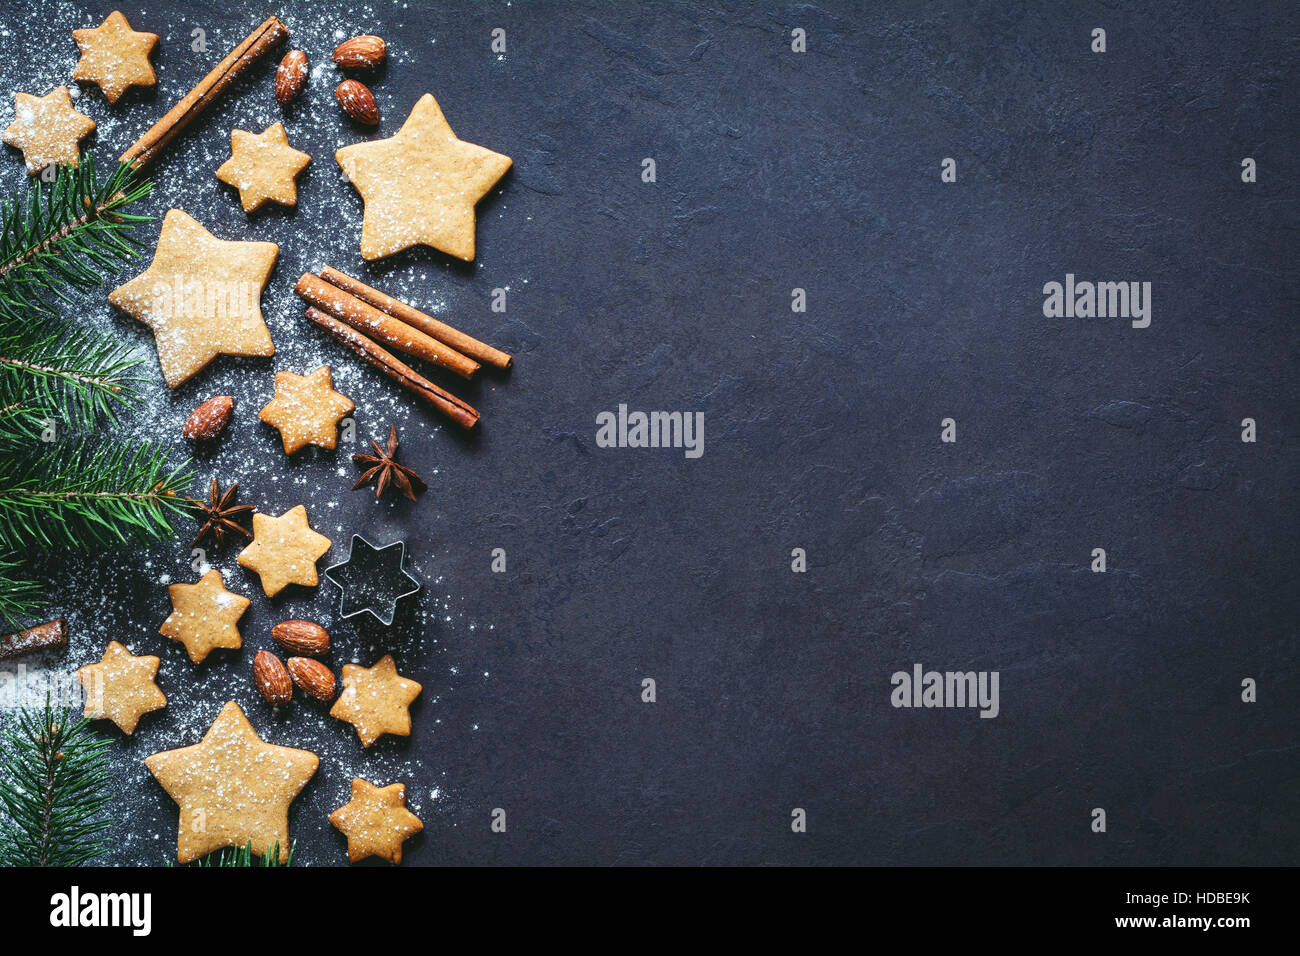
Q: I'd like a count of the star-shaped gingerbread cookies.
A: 12